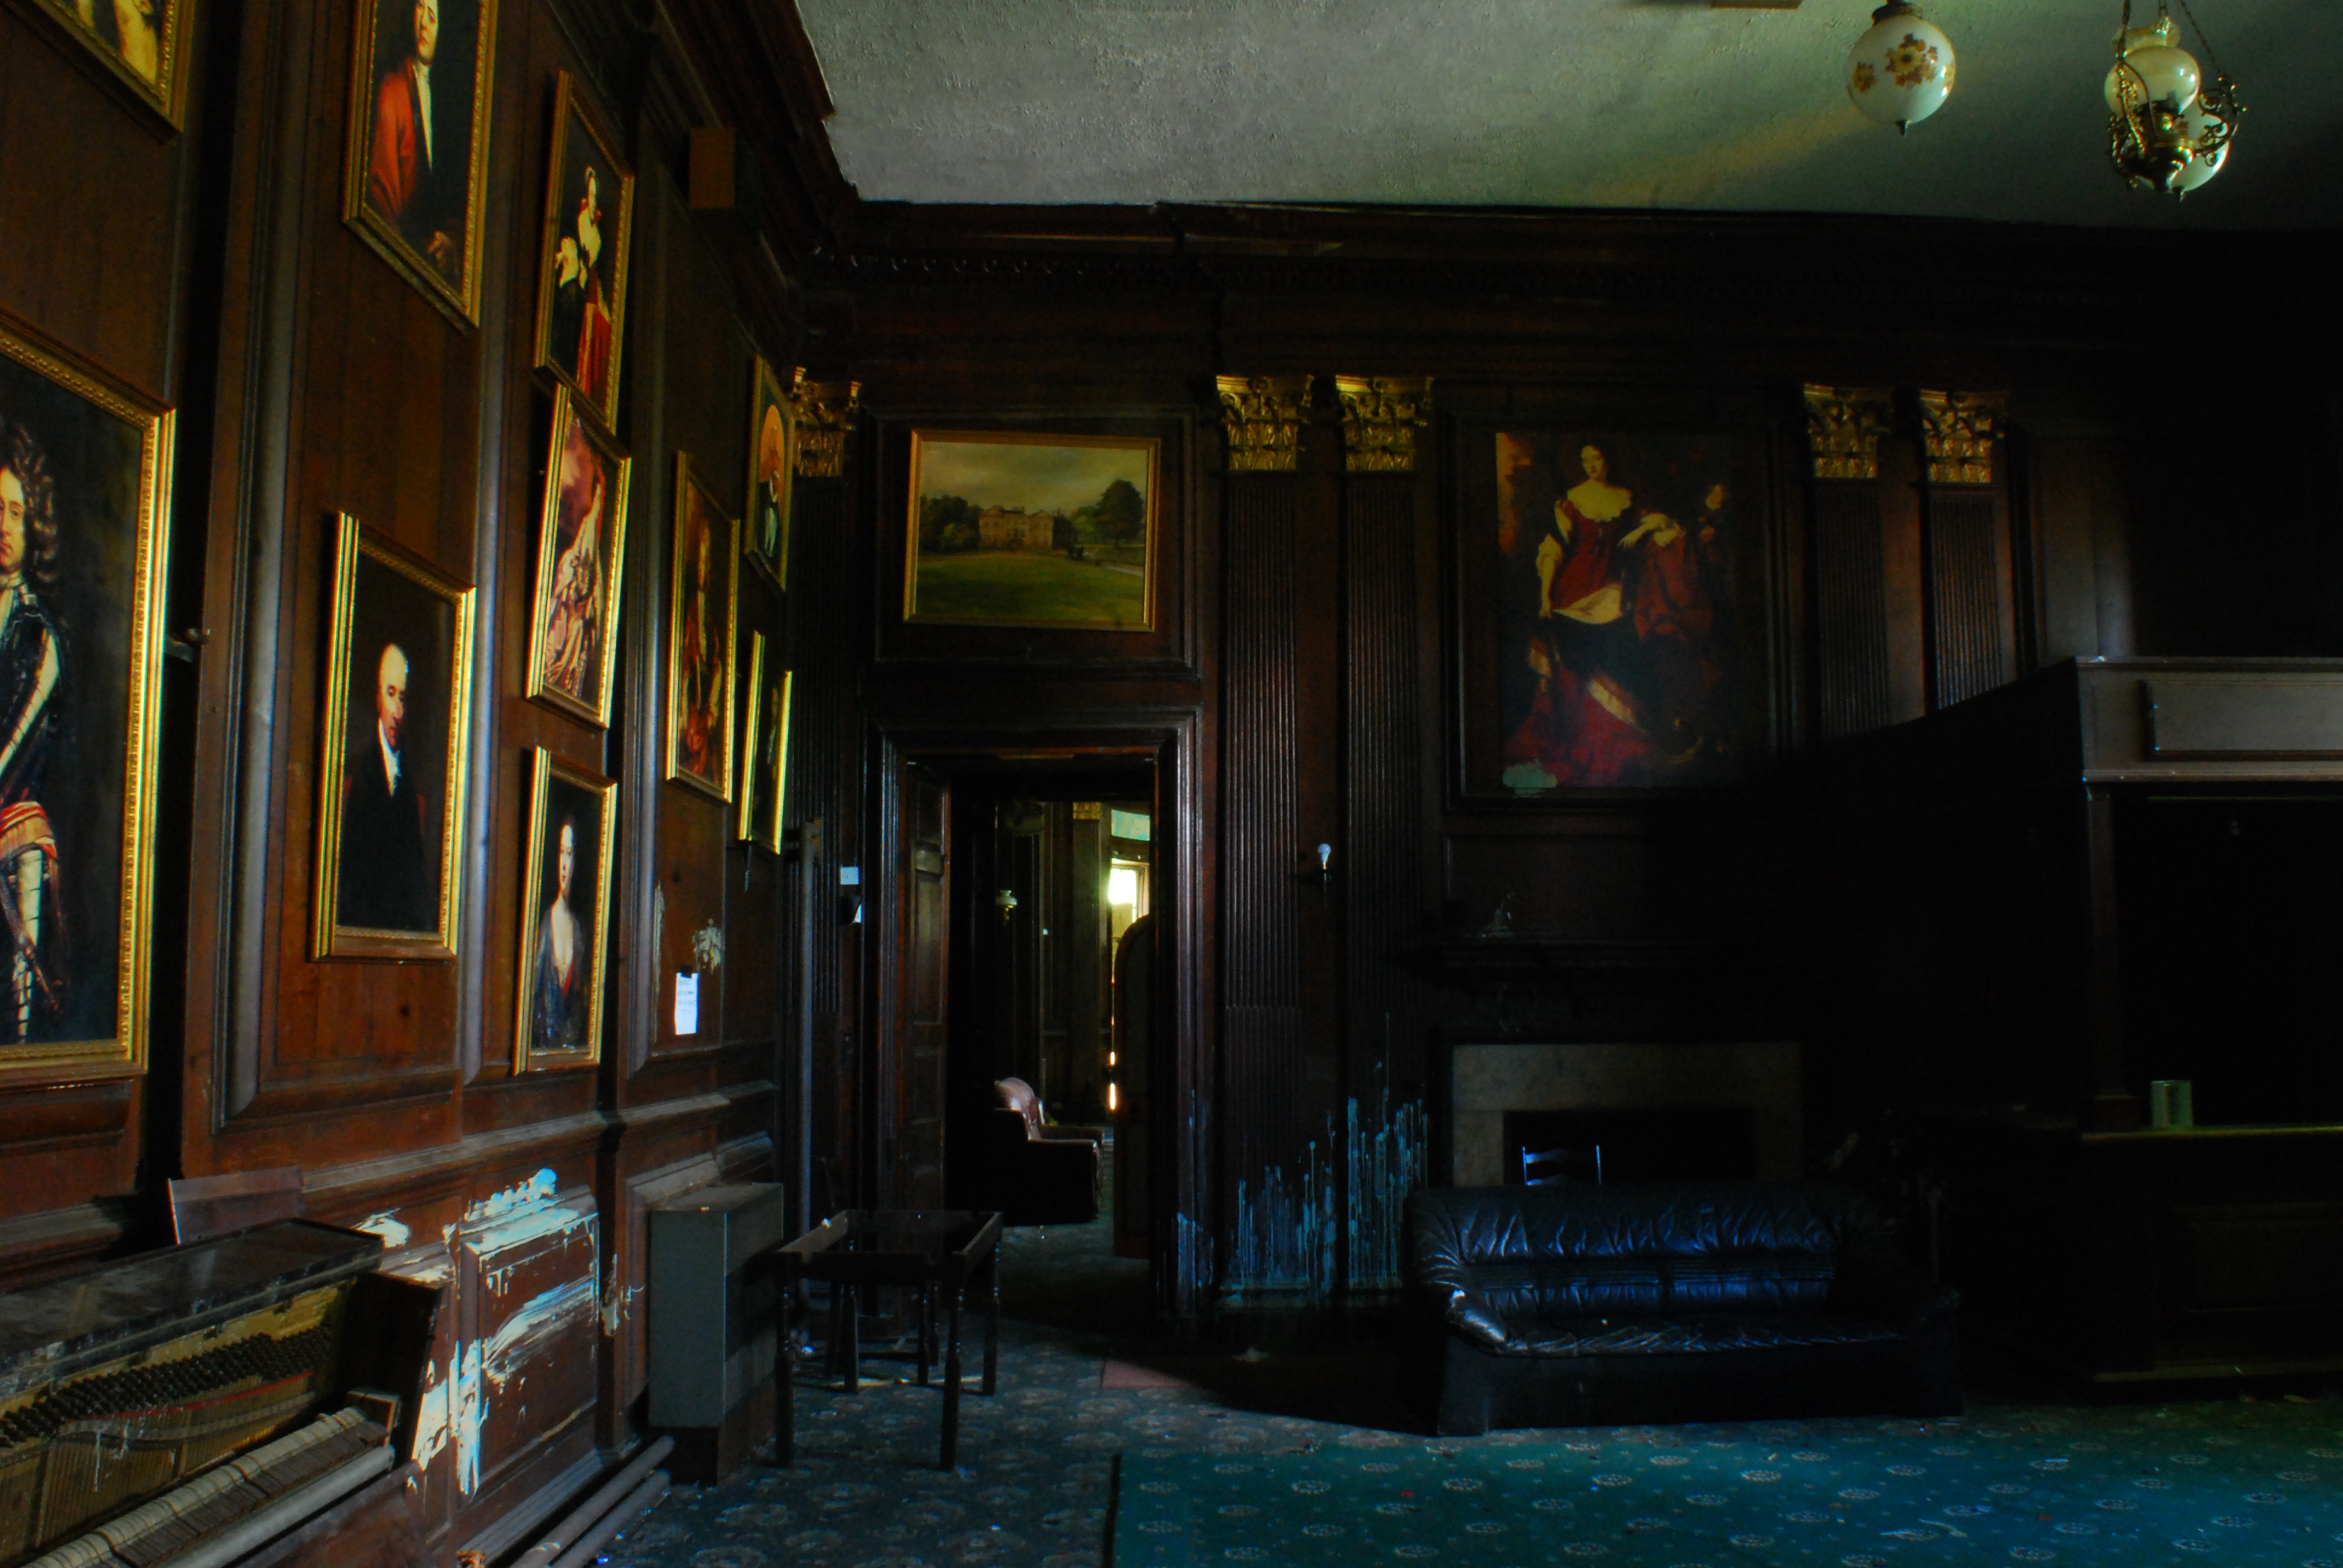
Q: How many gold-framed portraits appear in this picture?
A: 10